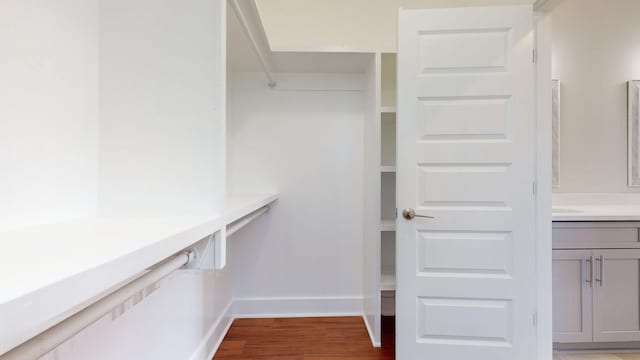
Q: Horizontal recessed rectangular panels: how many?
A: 5